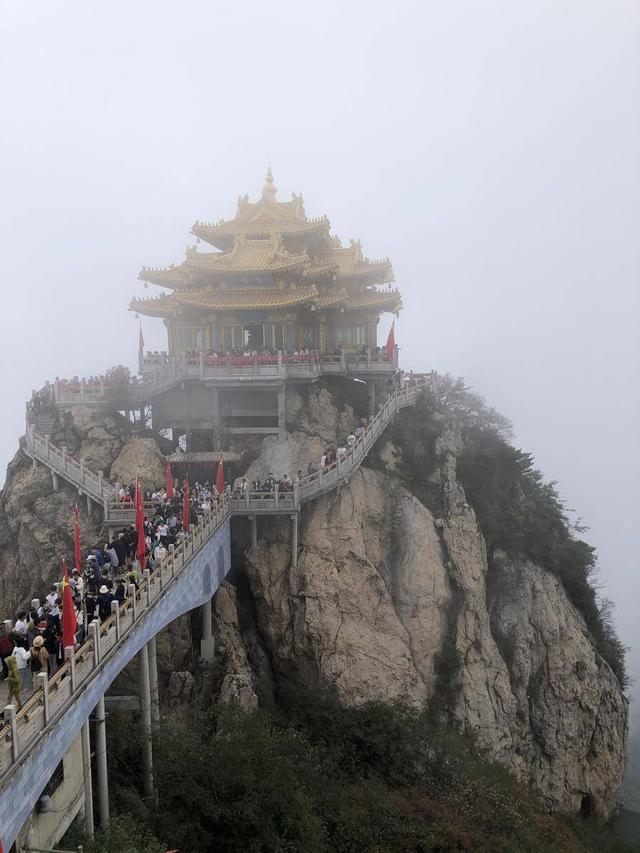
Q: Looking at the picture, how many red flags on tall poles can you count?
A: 8